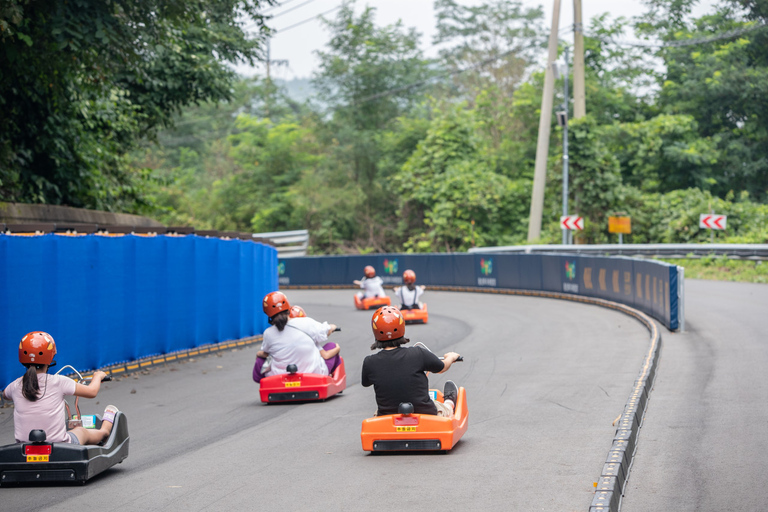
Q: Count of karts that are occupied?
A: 5